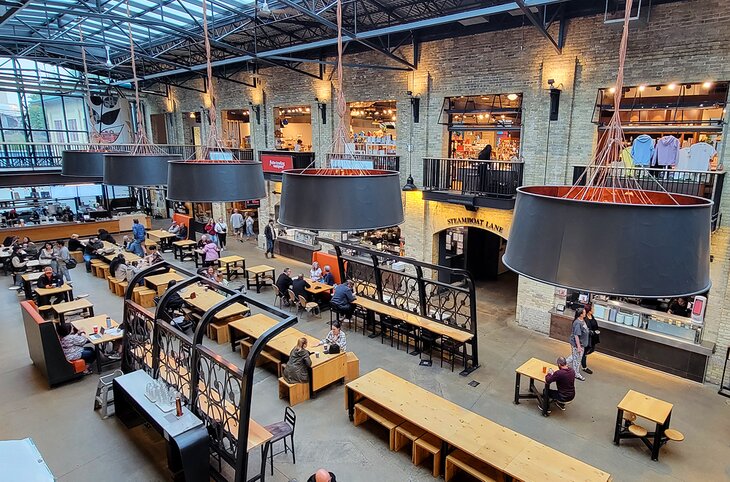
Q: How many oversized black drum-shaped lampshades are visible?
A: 5